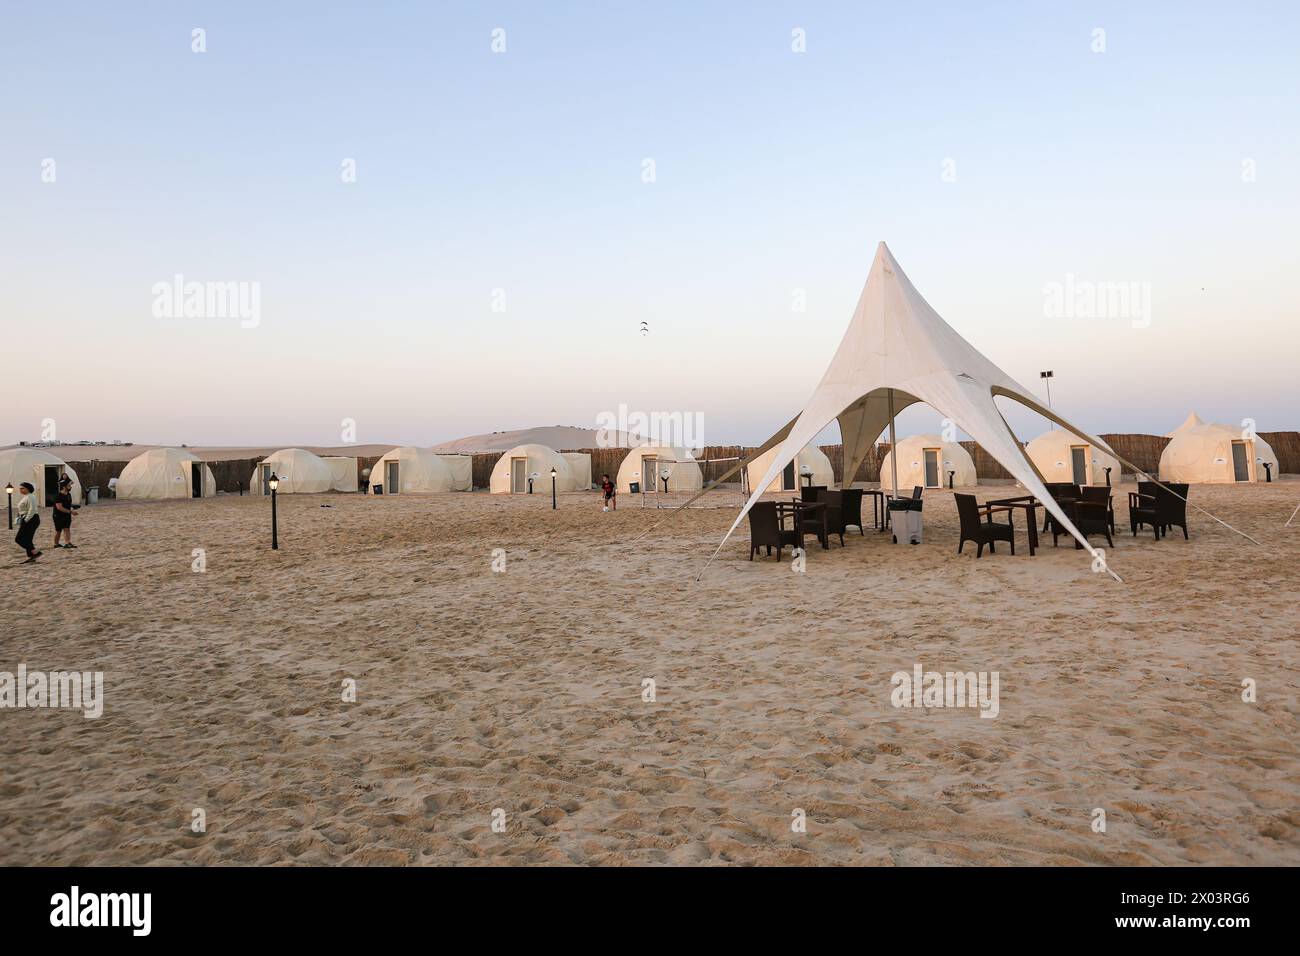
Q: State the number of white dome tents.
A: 10